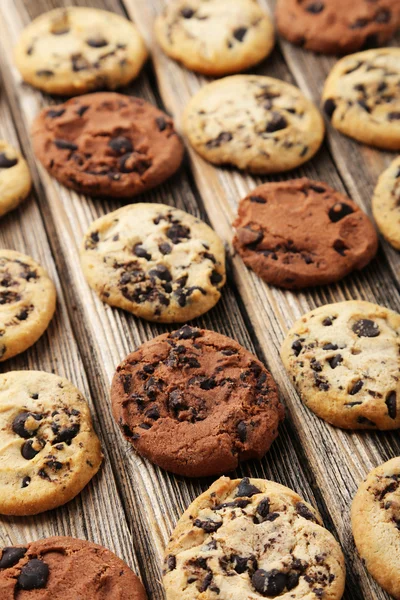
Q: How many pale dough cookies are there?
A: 12